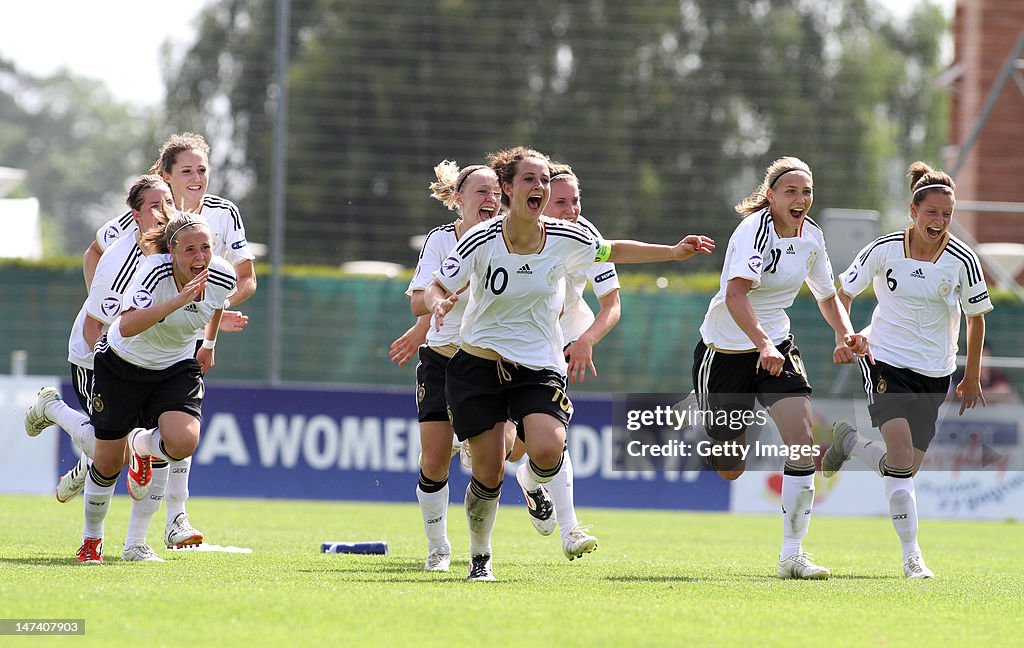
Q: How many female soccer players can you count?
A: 8